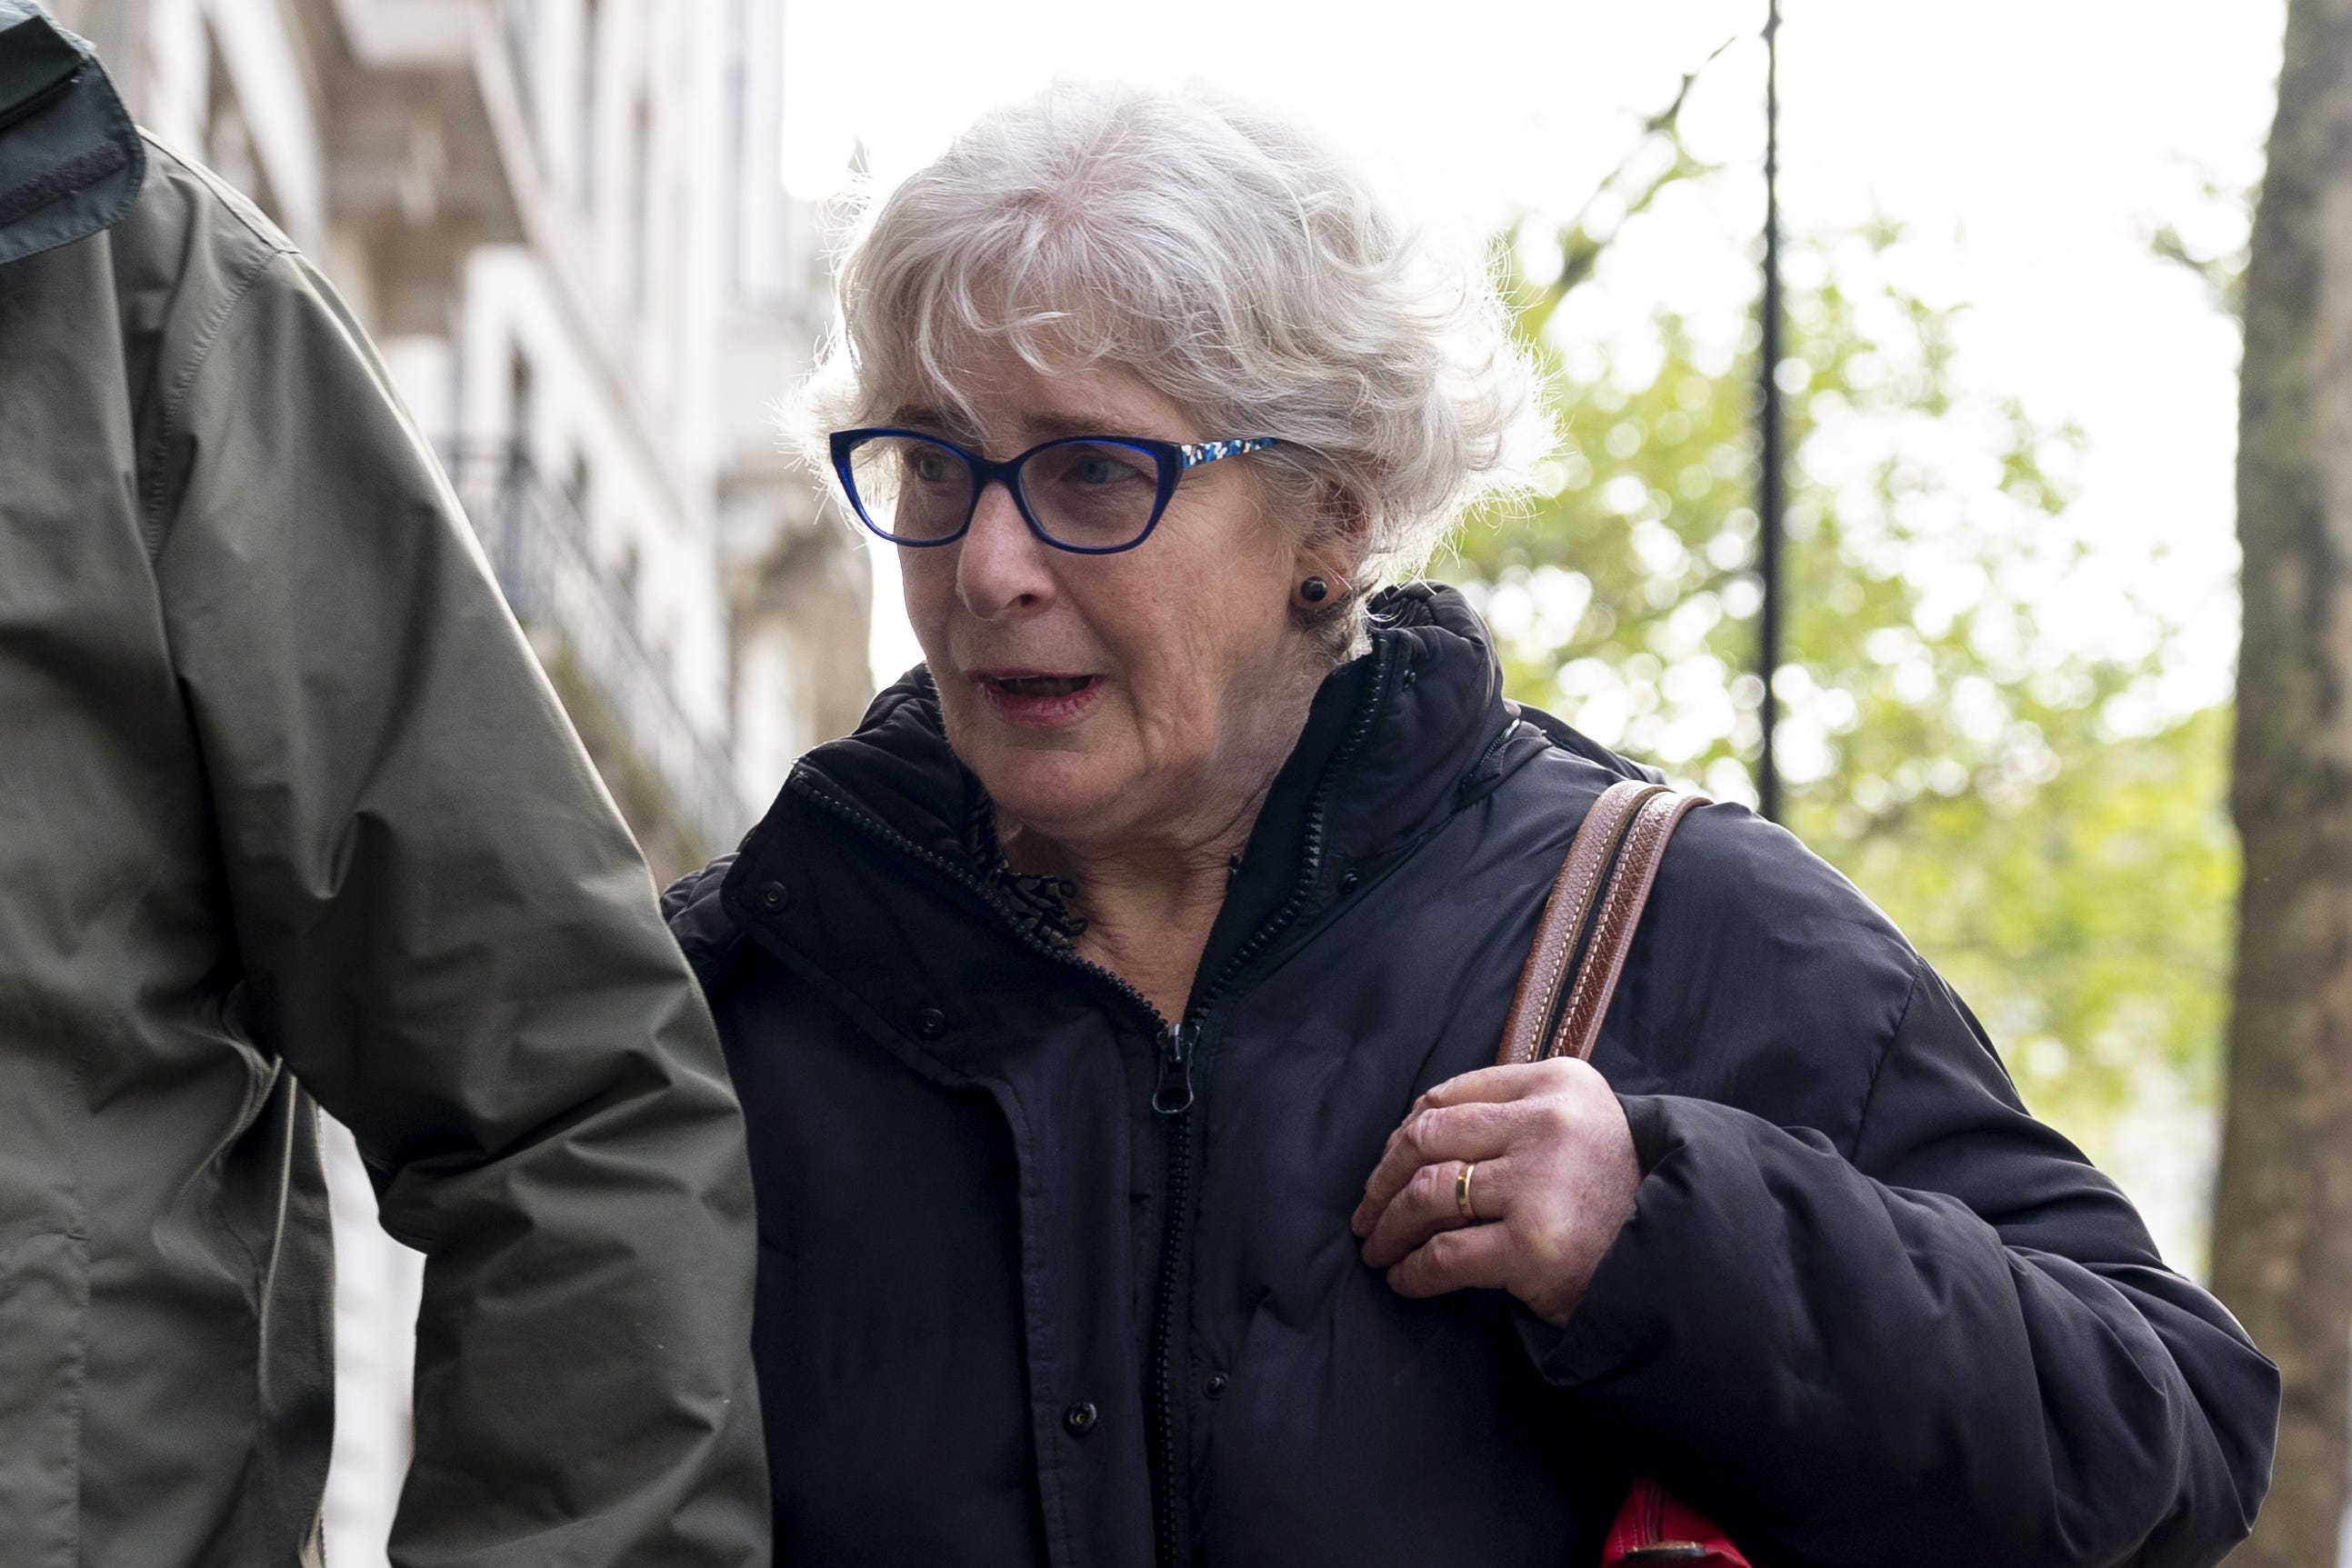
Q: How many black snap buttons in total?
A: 6